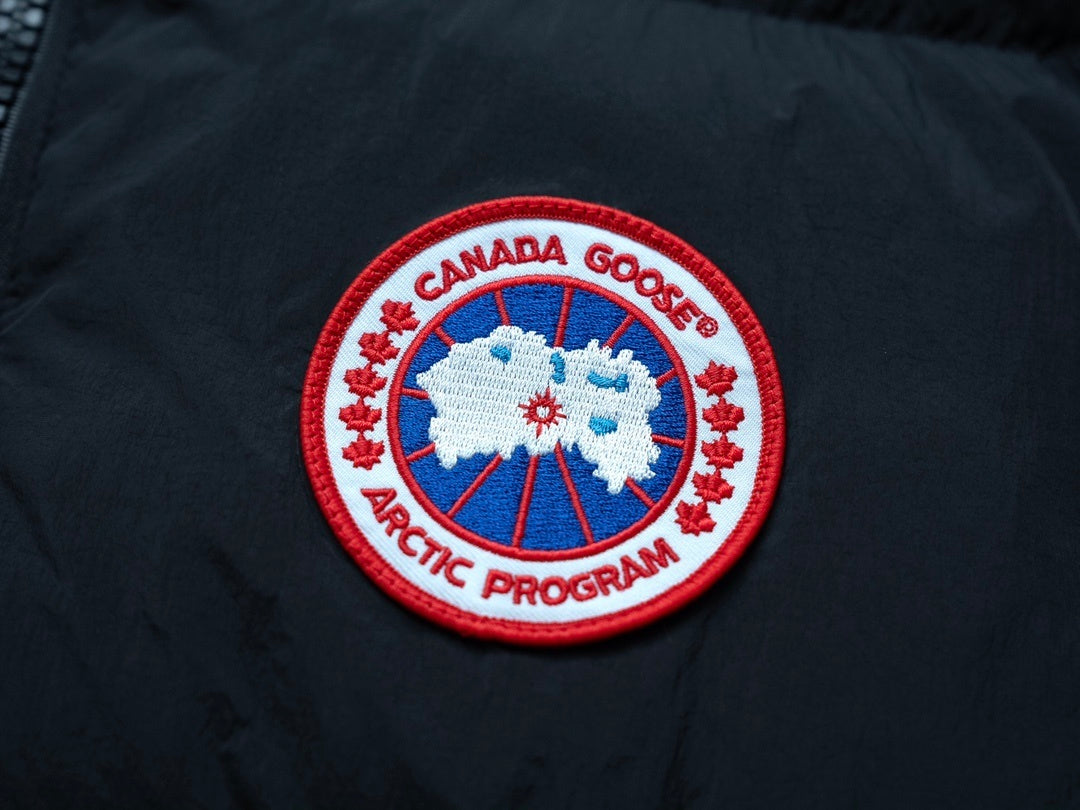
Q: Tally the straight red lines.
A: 12